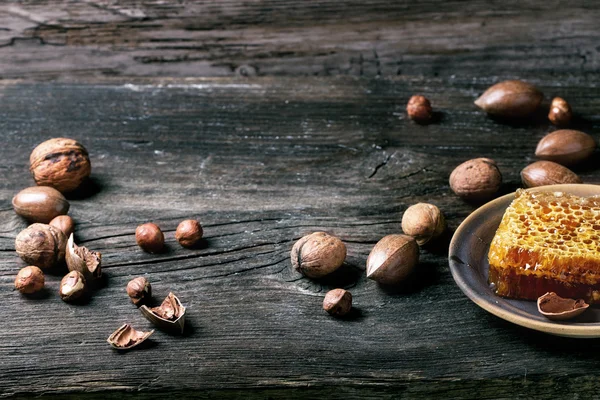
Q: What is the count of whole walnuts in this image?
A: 5